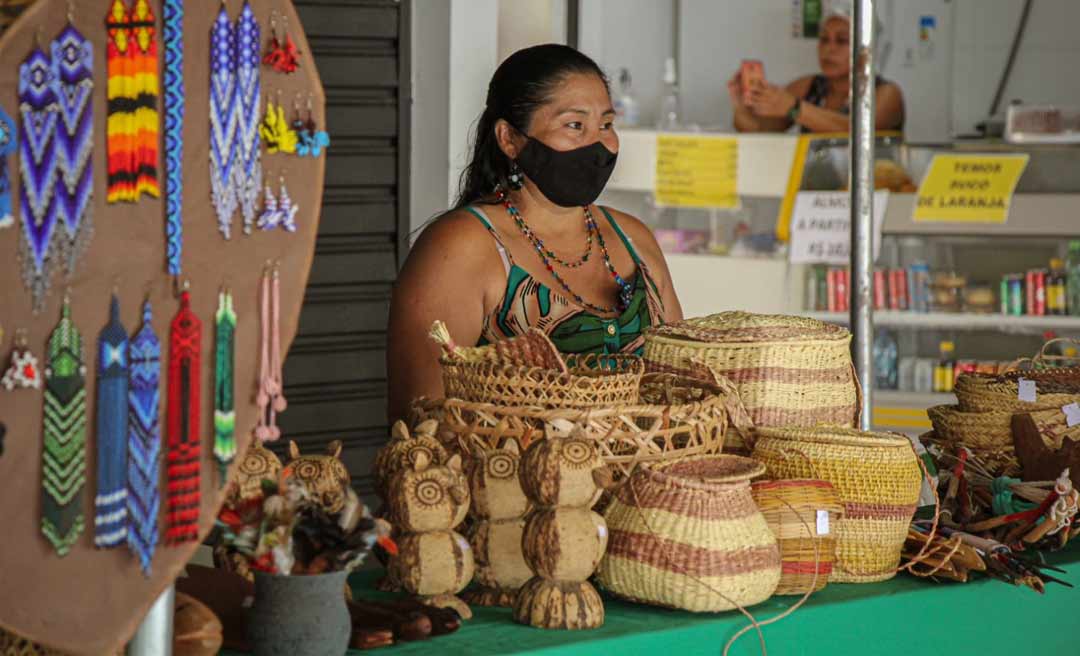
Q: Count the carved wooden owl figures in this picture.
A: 6